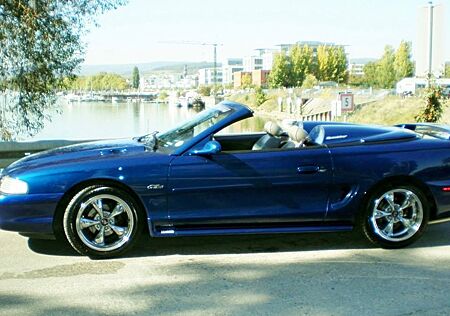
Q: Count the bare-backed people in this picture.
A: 0